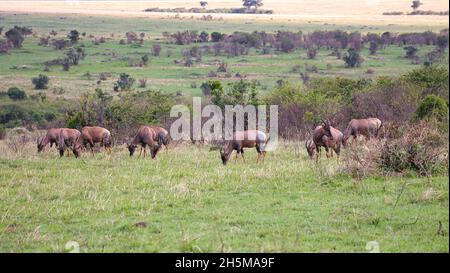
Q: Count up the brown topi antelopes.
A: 9